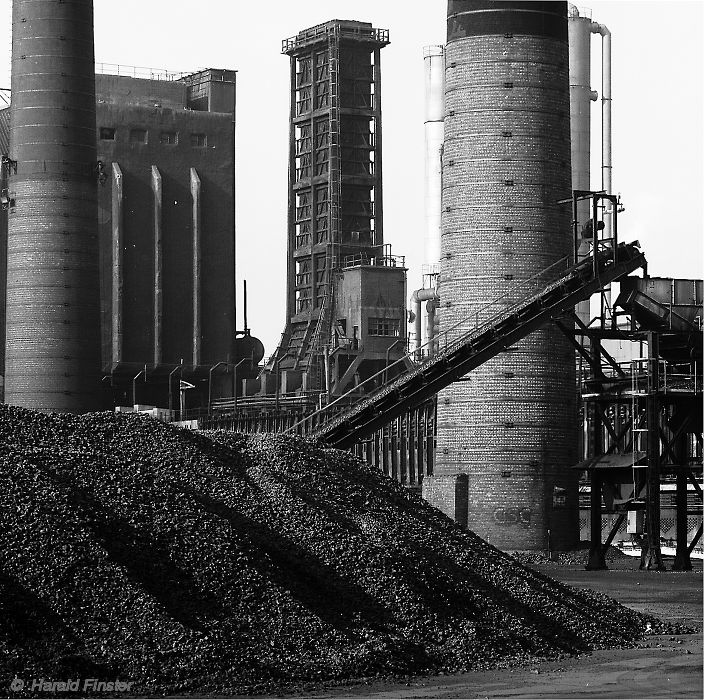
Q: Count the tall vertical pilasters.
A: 3